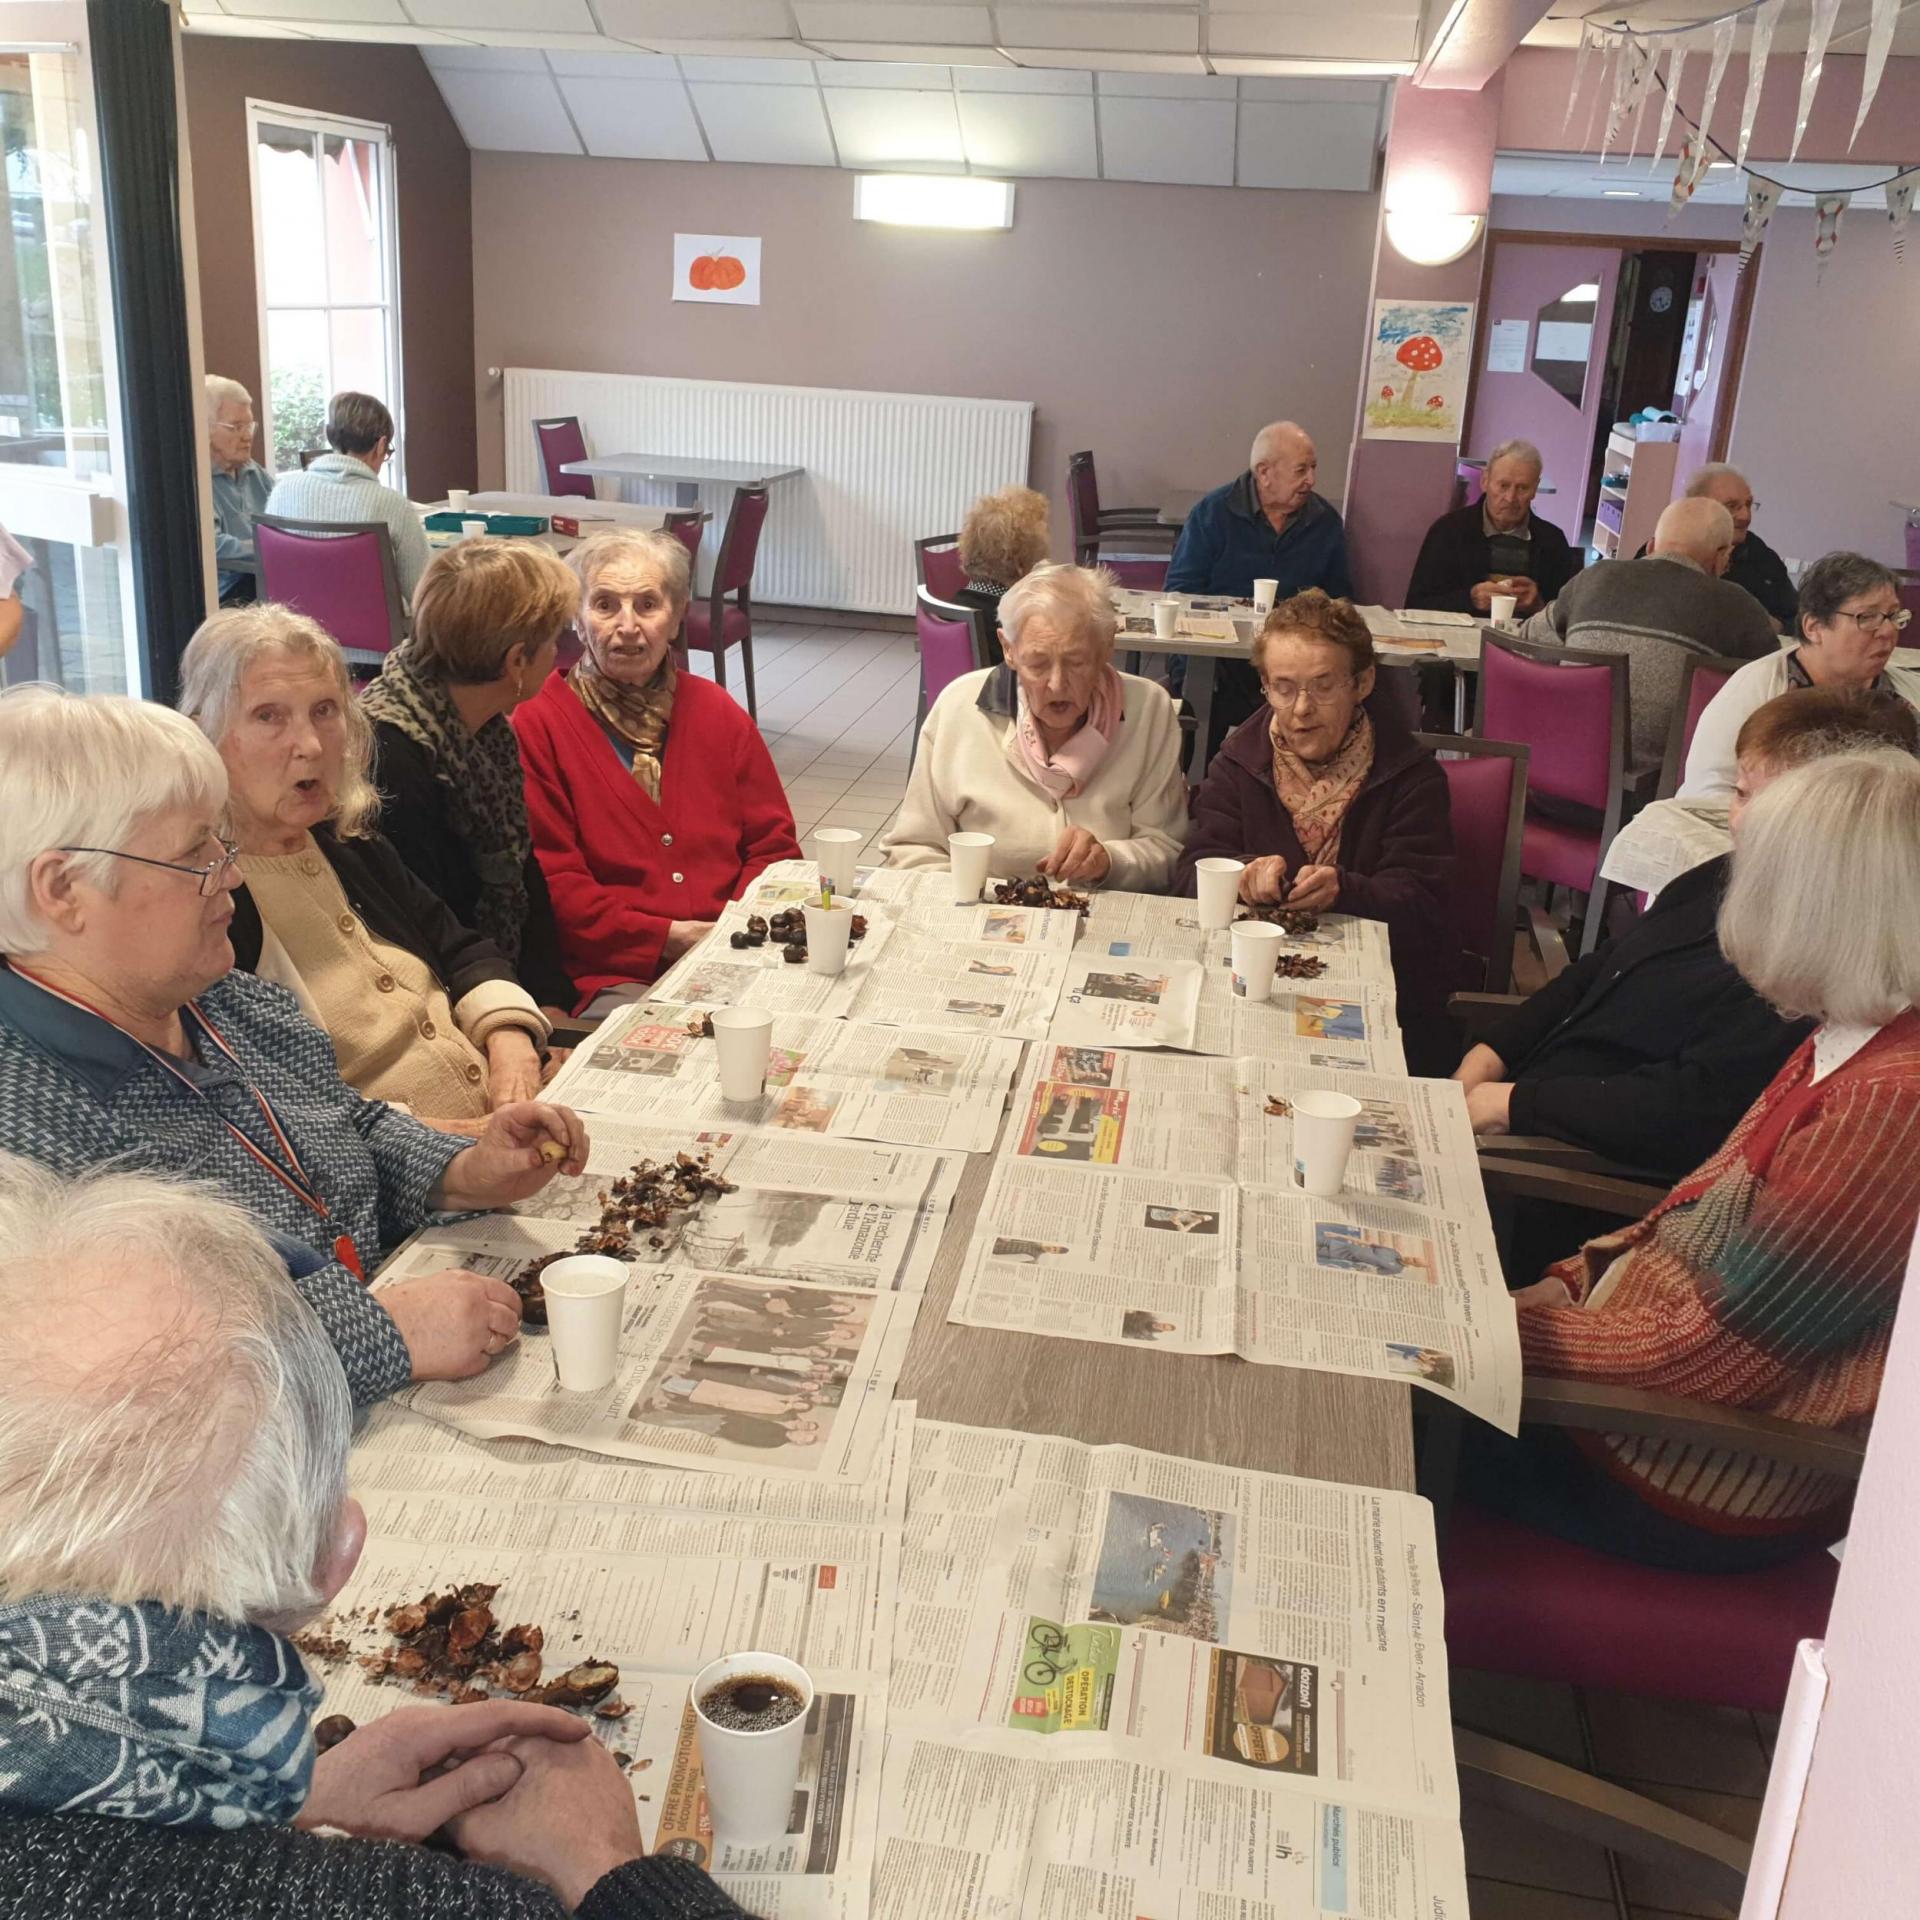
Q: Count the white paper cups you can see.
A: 14